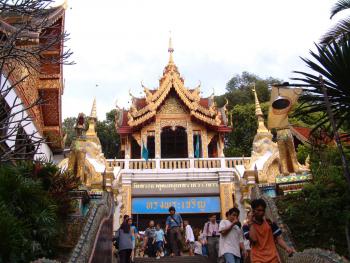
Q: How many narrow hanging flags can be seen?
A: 2